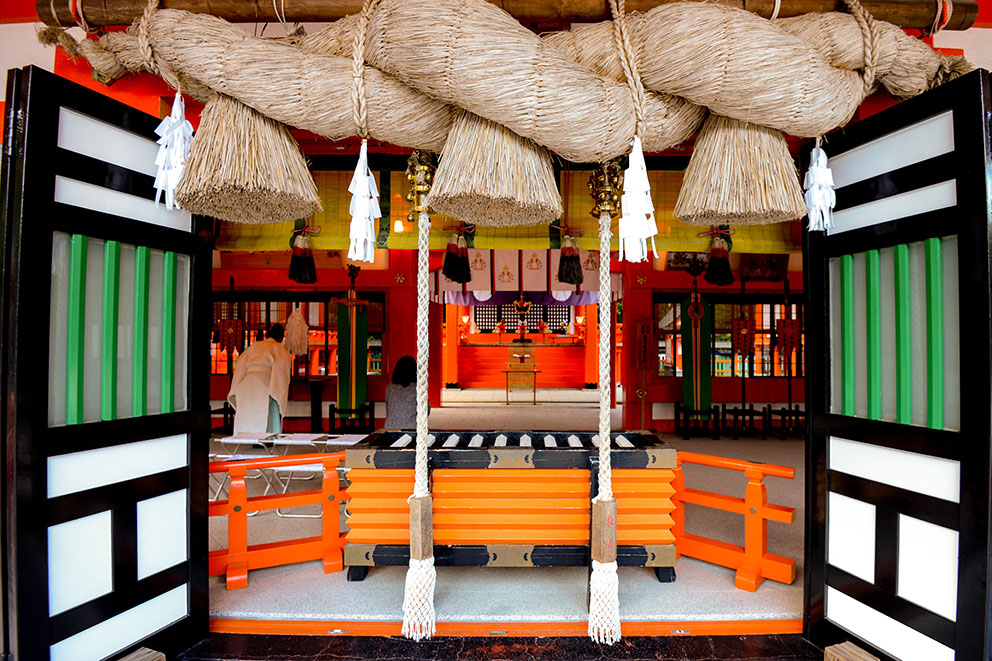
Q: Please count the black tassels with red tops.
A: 4